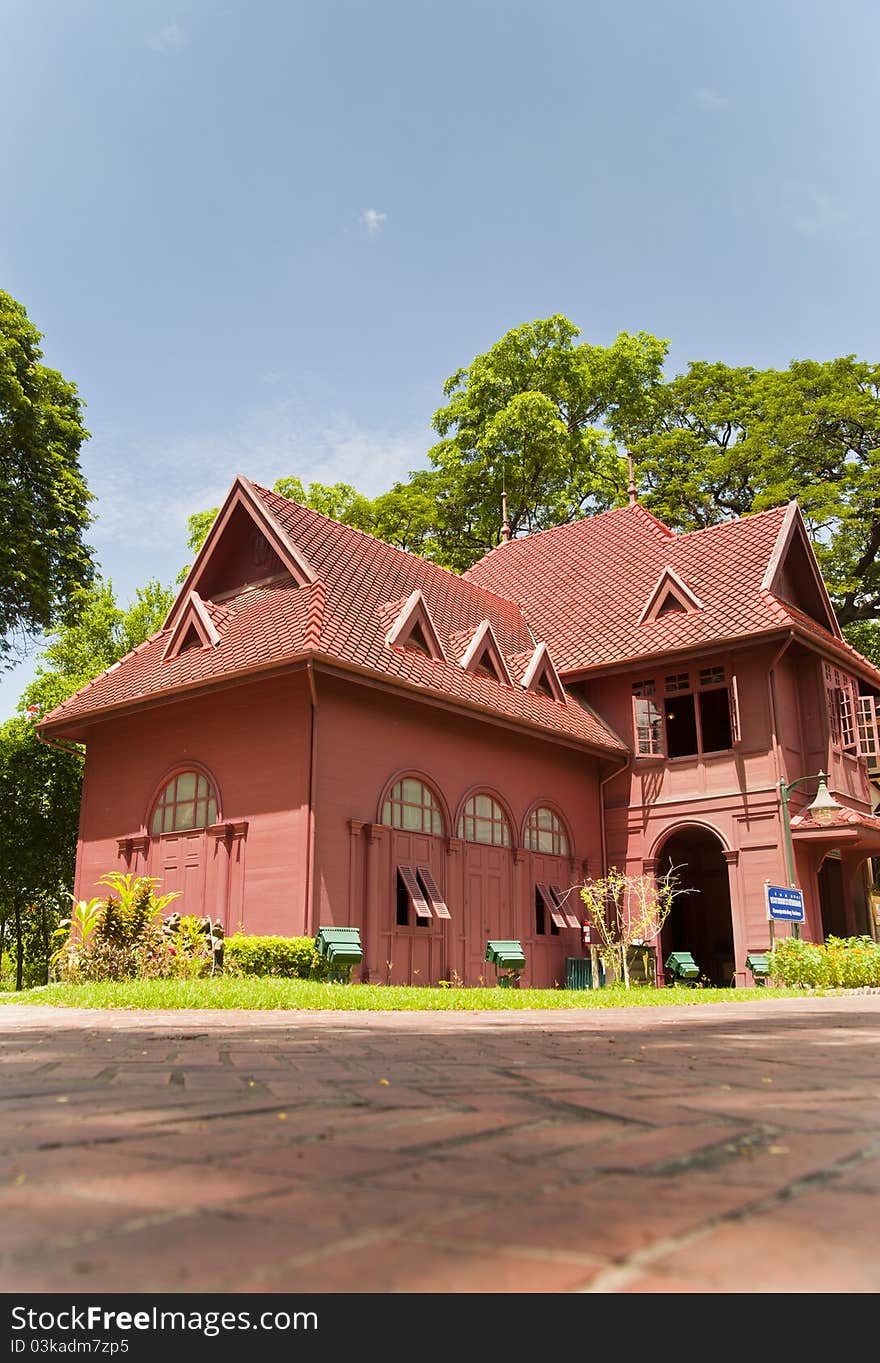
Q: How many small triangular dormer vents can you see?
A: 5